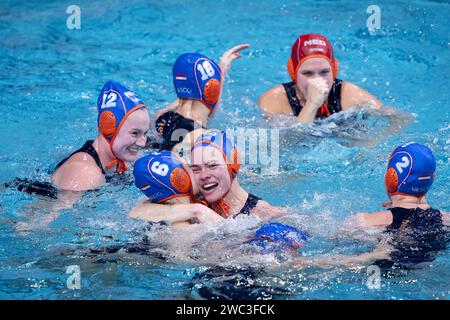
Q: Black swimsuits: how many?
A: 5